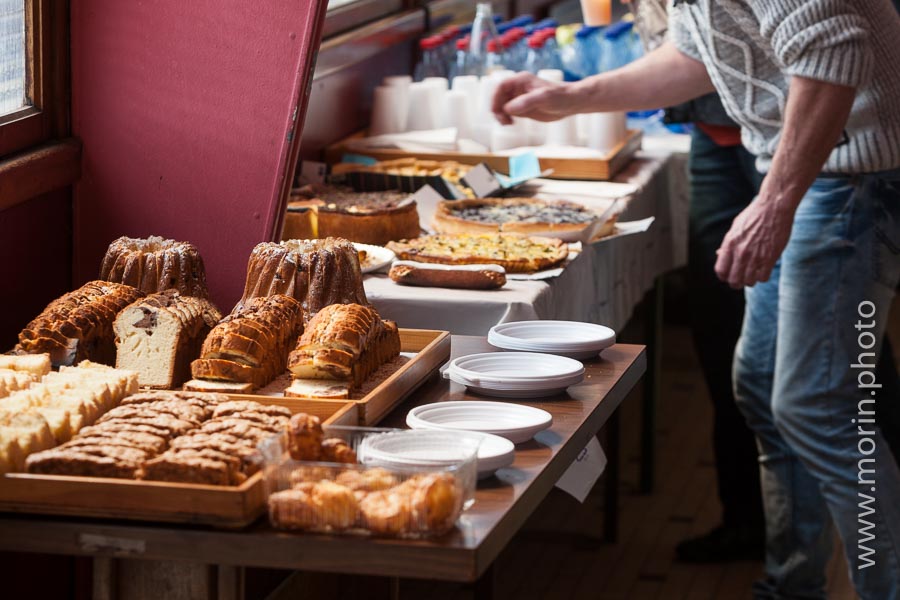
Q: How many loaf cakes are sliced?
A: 4